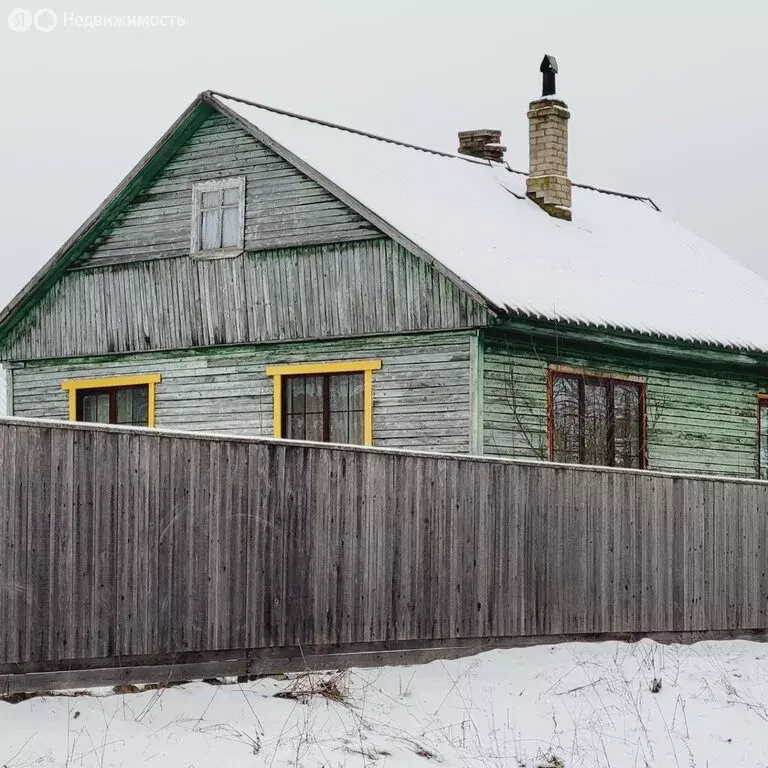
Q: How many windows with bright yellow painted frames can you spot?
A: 2